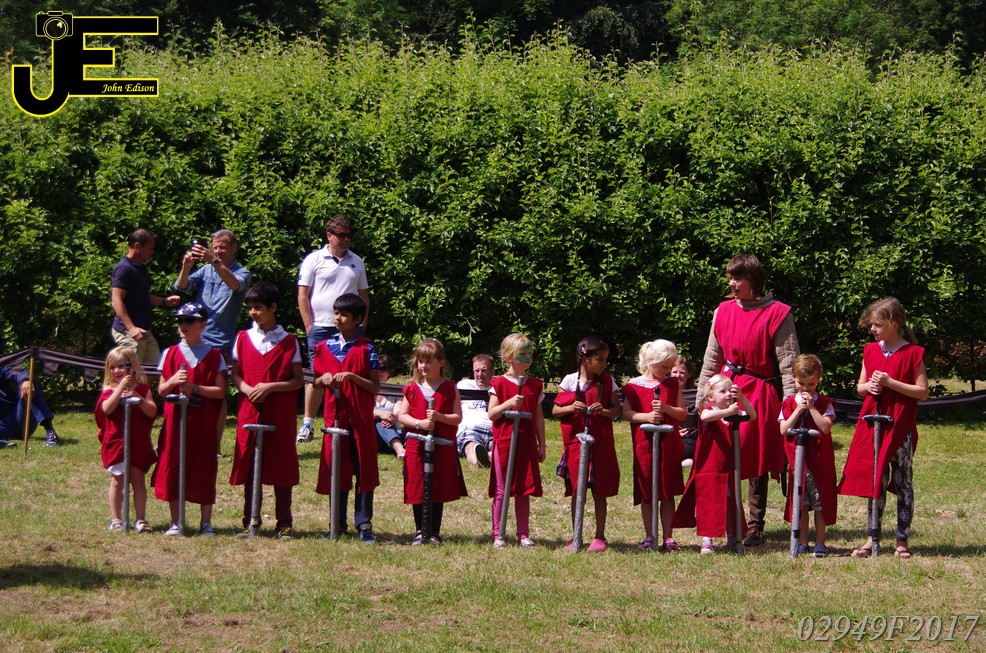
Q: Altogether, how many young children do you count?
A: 11